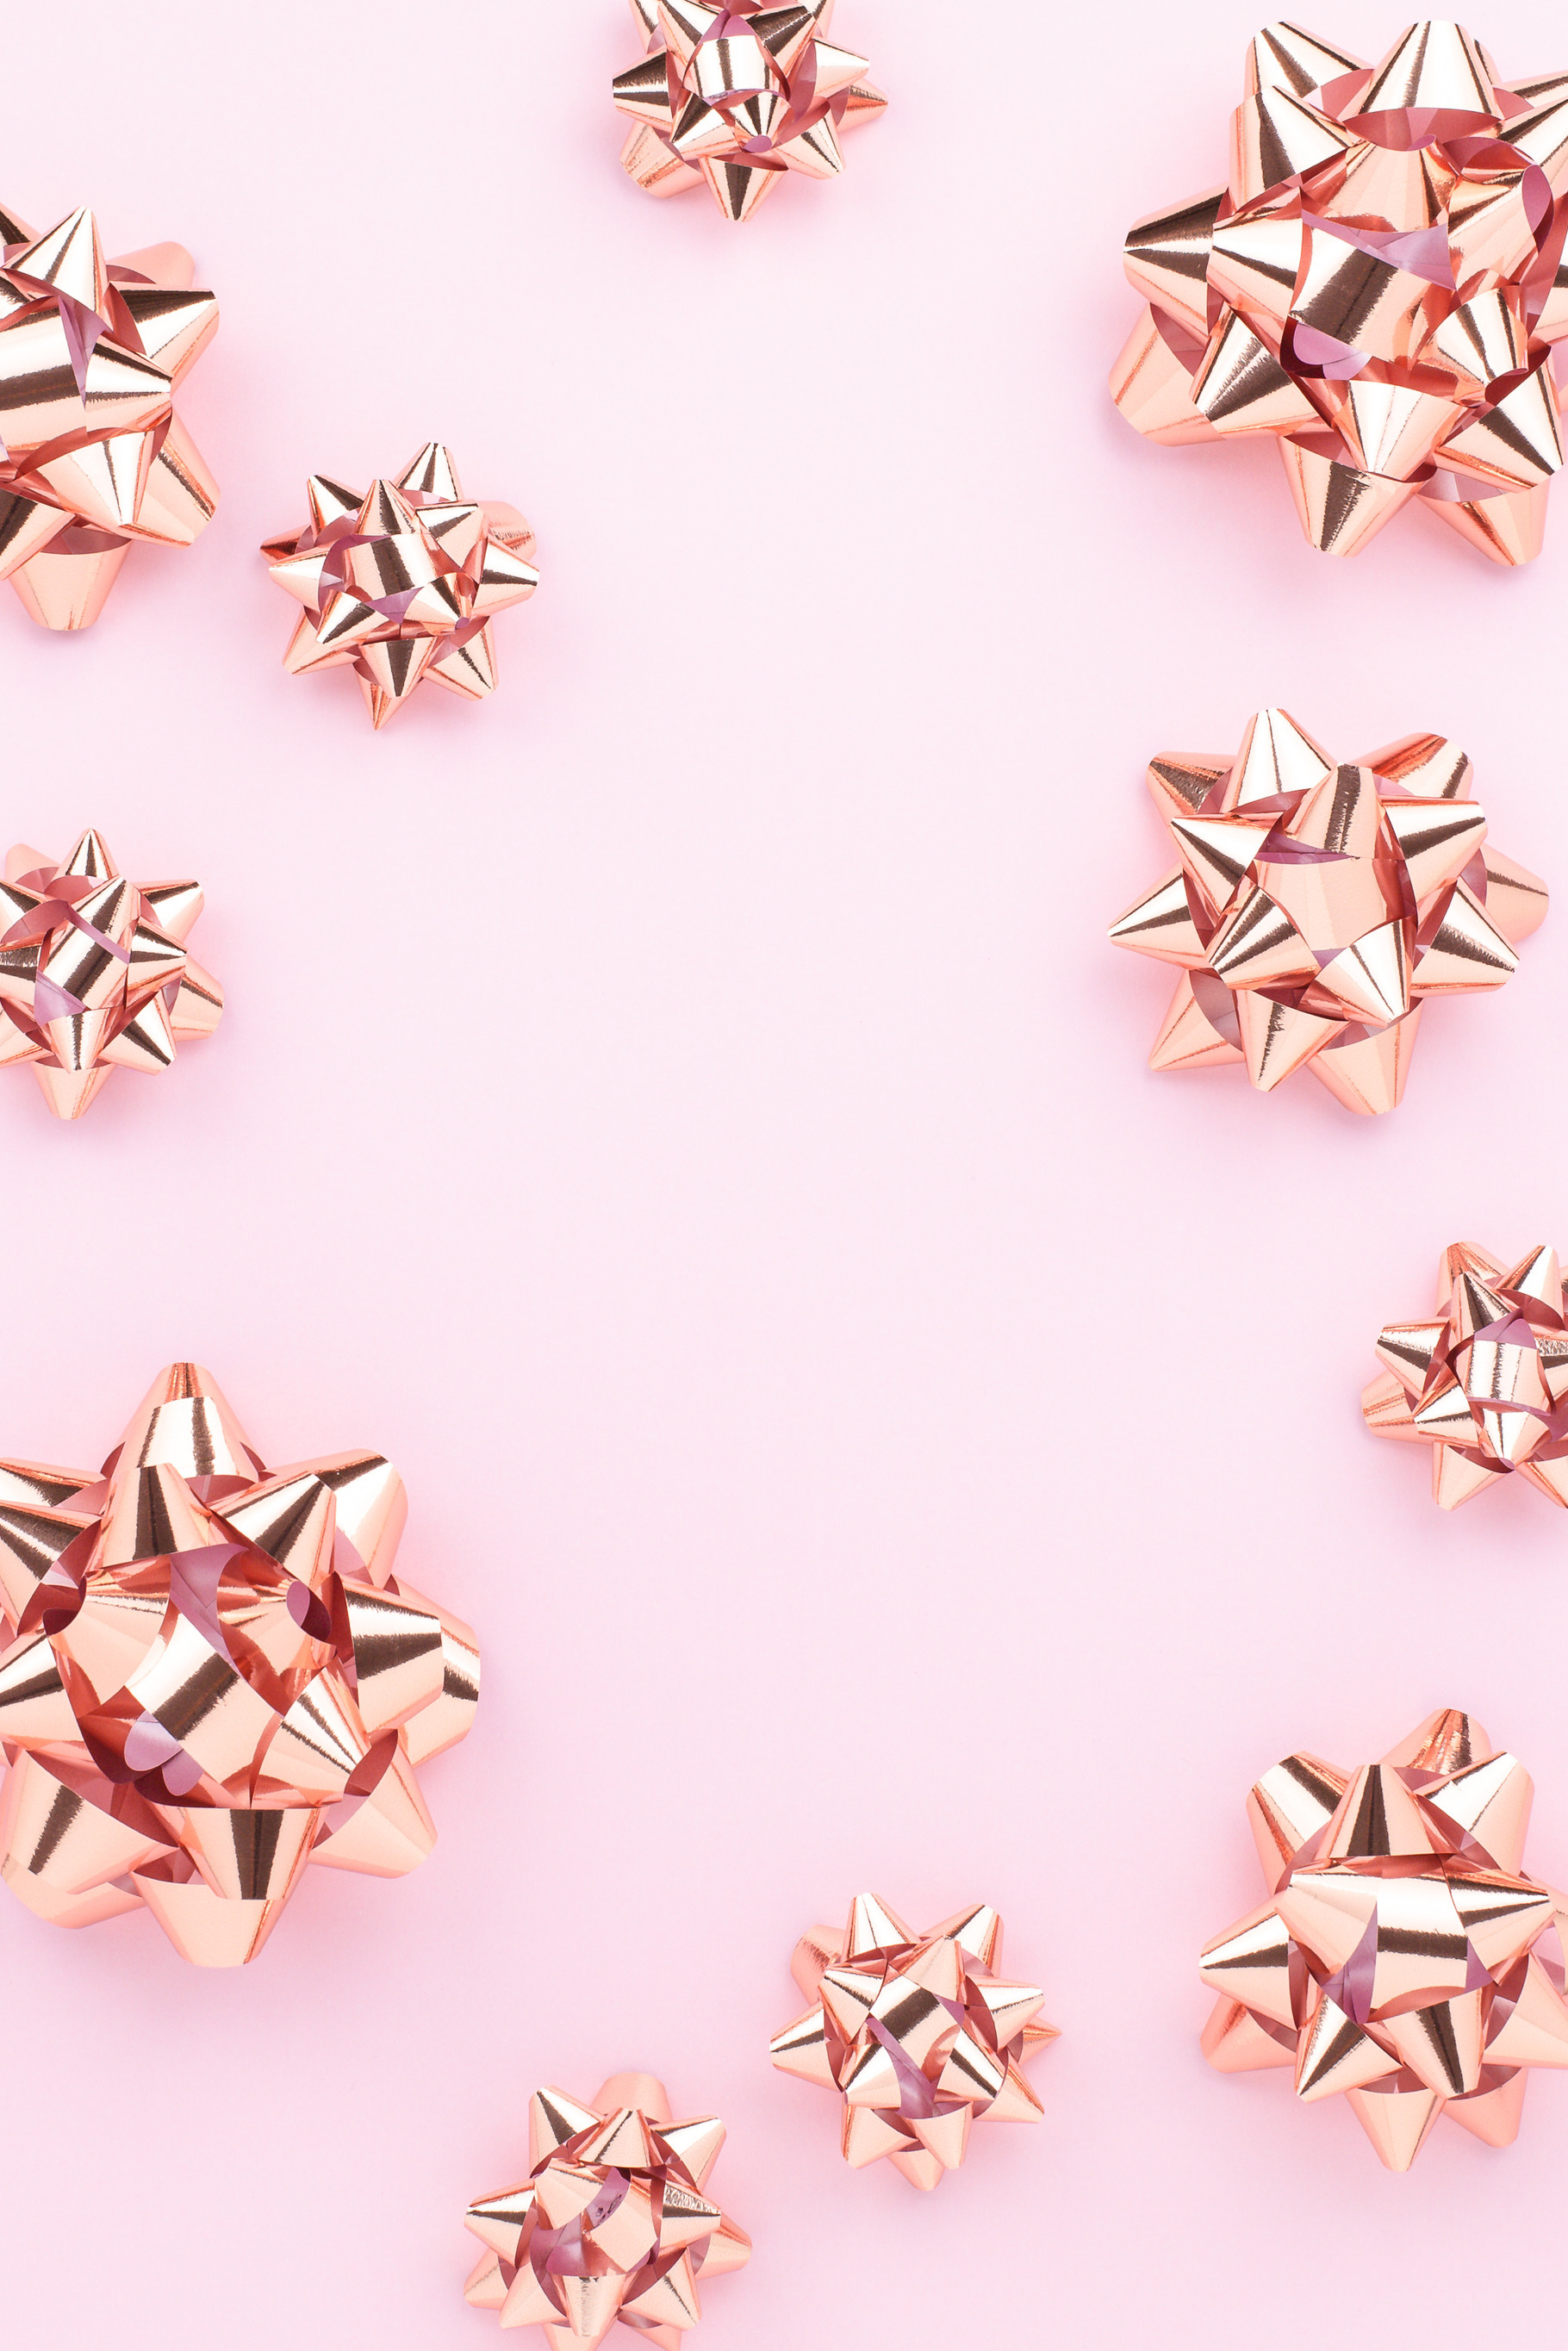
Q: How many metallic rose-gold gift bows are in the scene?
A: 11